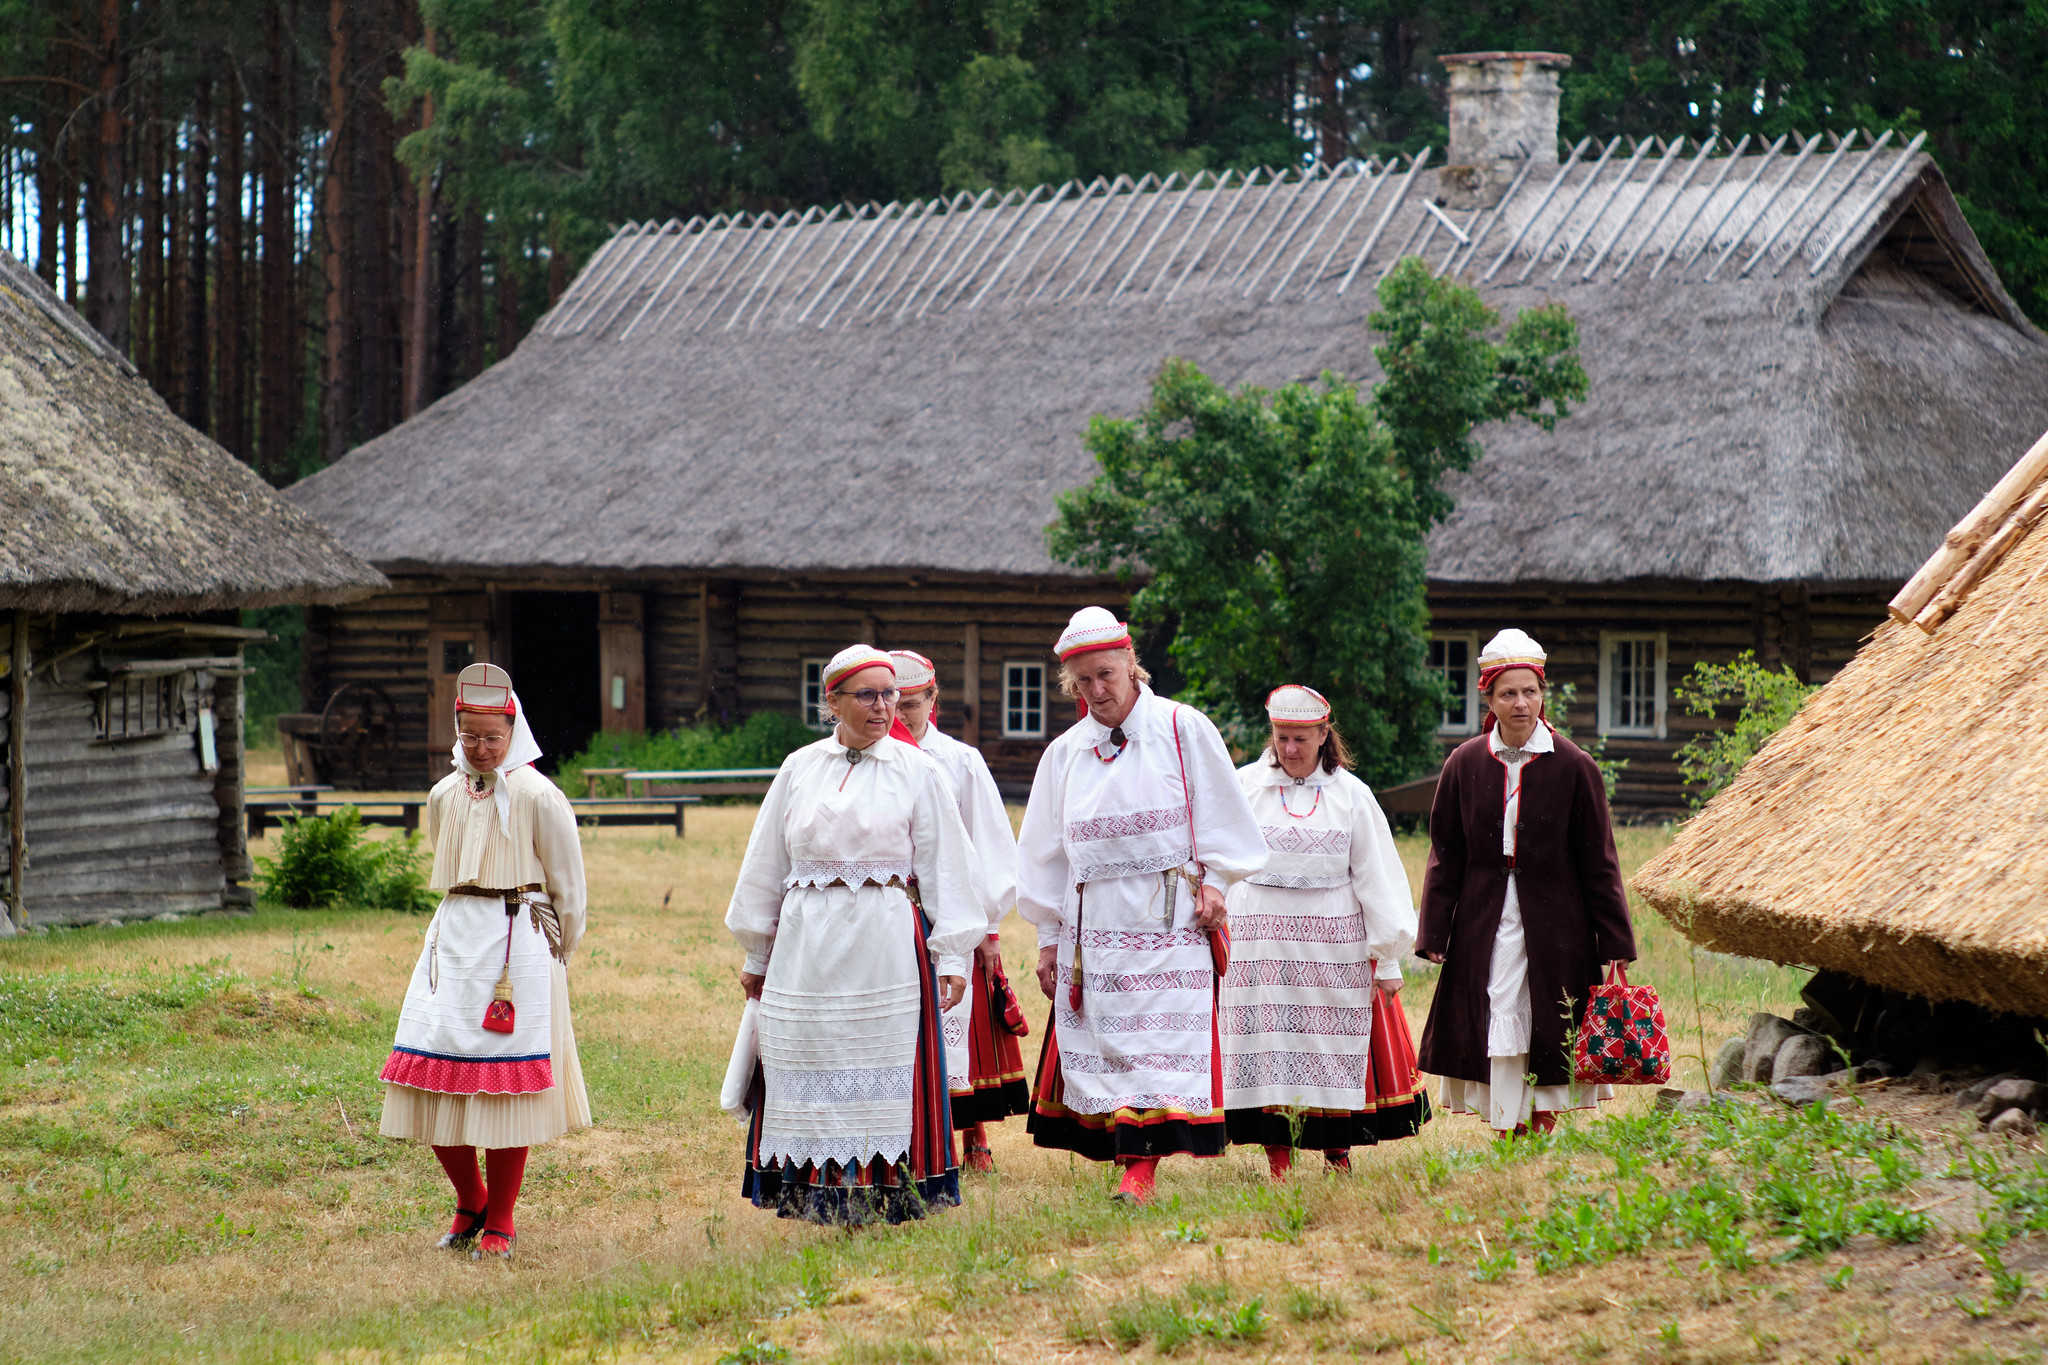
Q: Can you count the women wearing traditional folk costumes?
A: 6